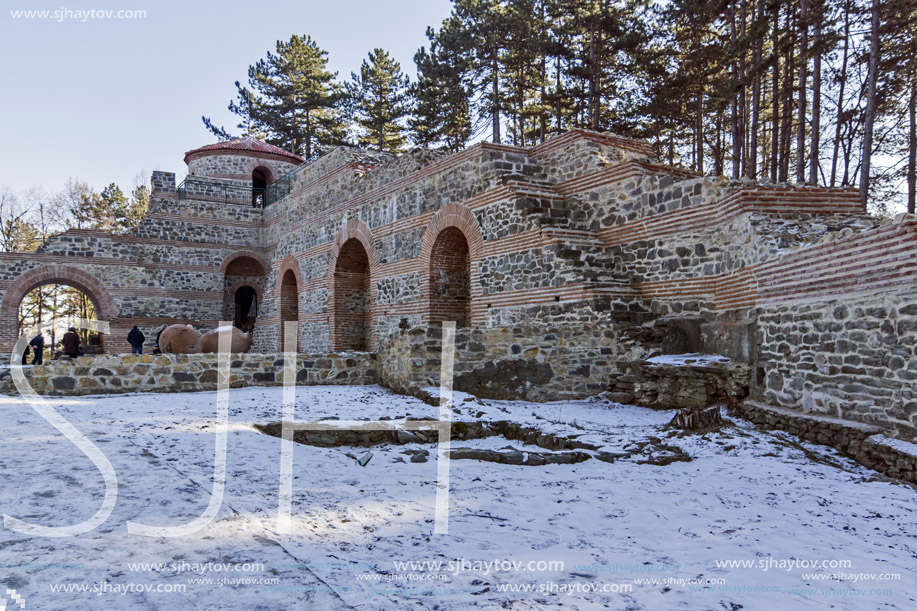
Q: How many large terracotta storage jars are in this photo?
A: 2